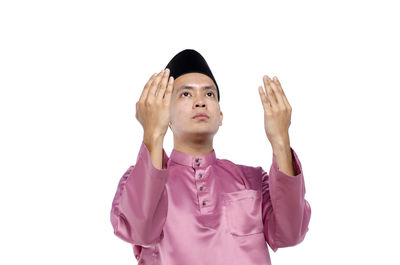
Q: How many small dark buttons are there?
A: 5